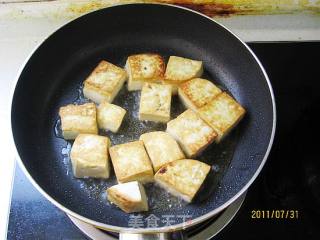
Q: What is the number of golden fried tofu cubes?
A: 14